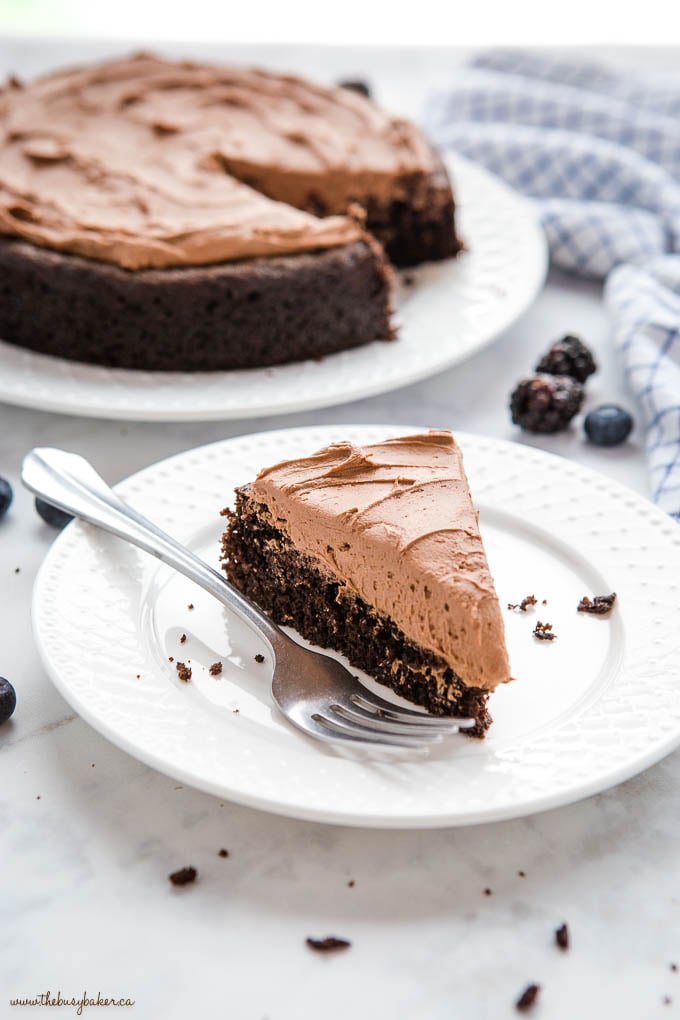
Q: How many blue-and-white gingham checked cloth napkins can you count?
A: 1